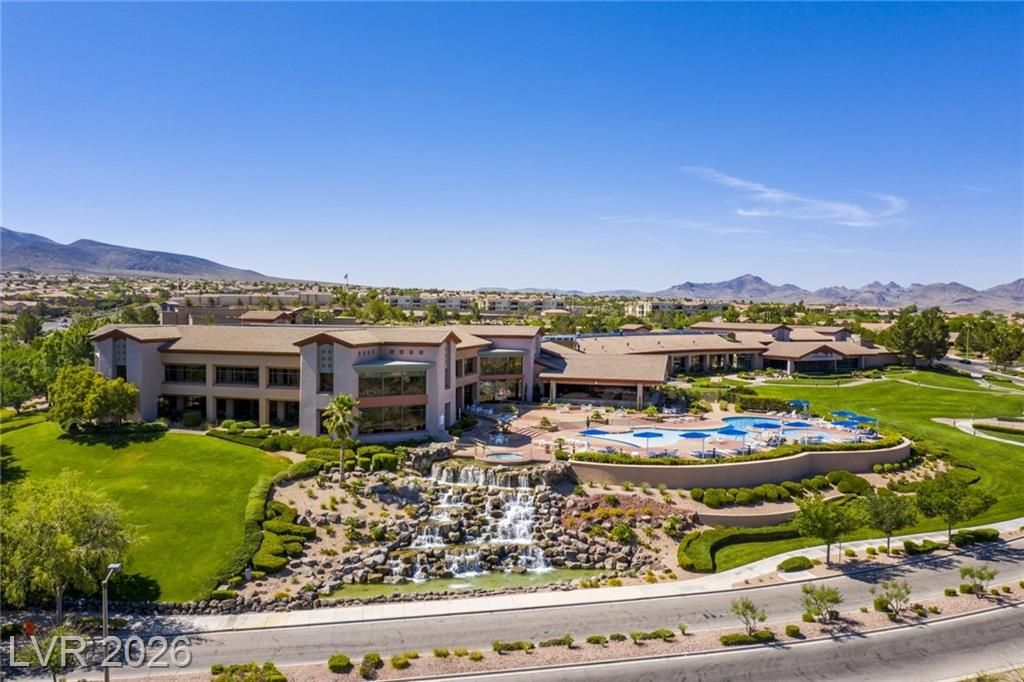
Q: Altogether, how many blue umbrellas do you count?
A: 10